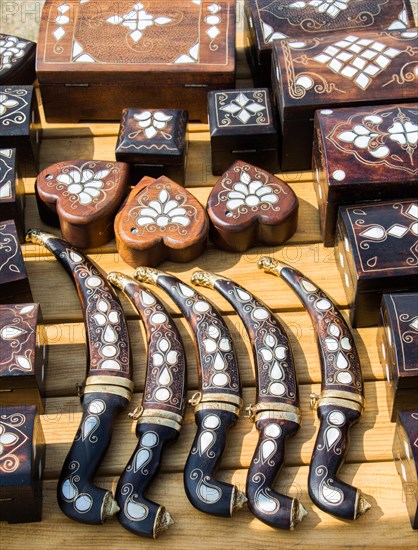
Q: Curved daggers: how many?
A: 5